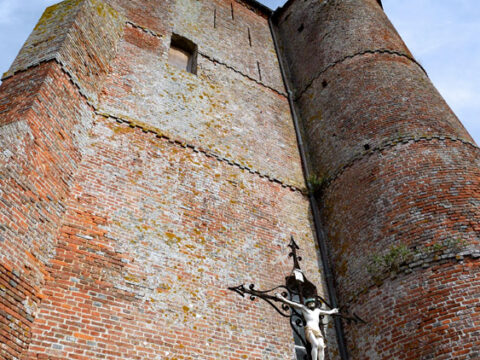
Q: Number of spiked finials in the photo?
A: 3